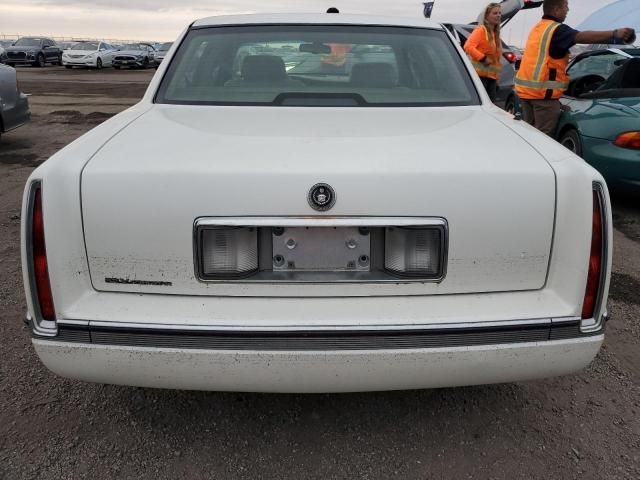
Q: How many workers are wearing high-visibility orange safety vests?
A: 2